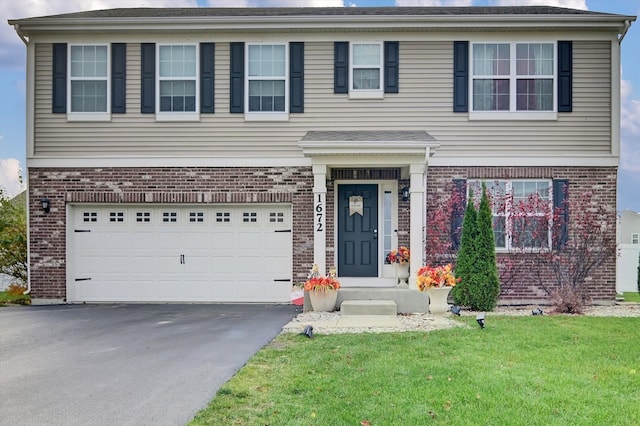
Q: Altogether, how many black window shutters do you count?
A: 12